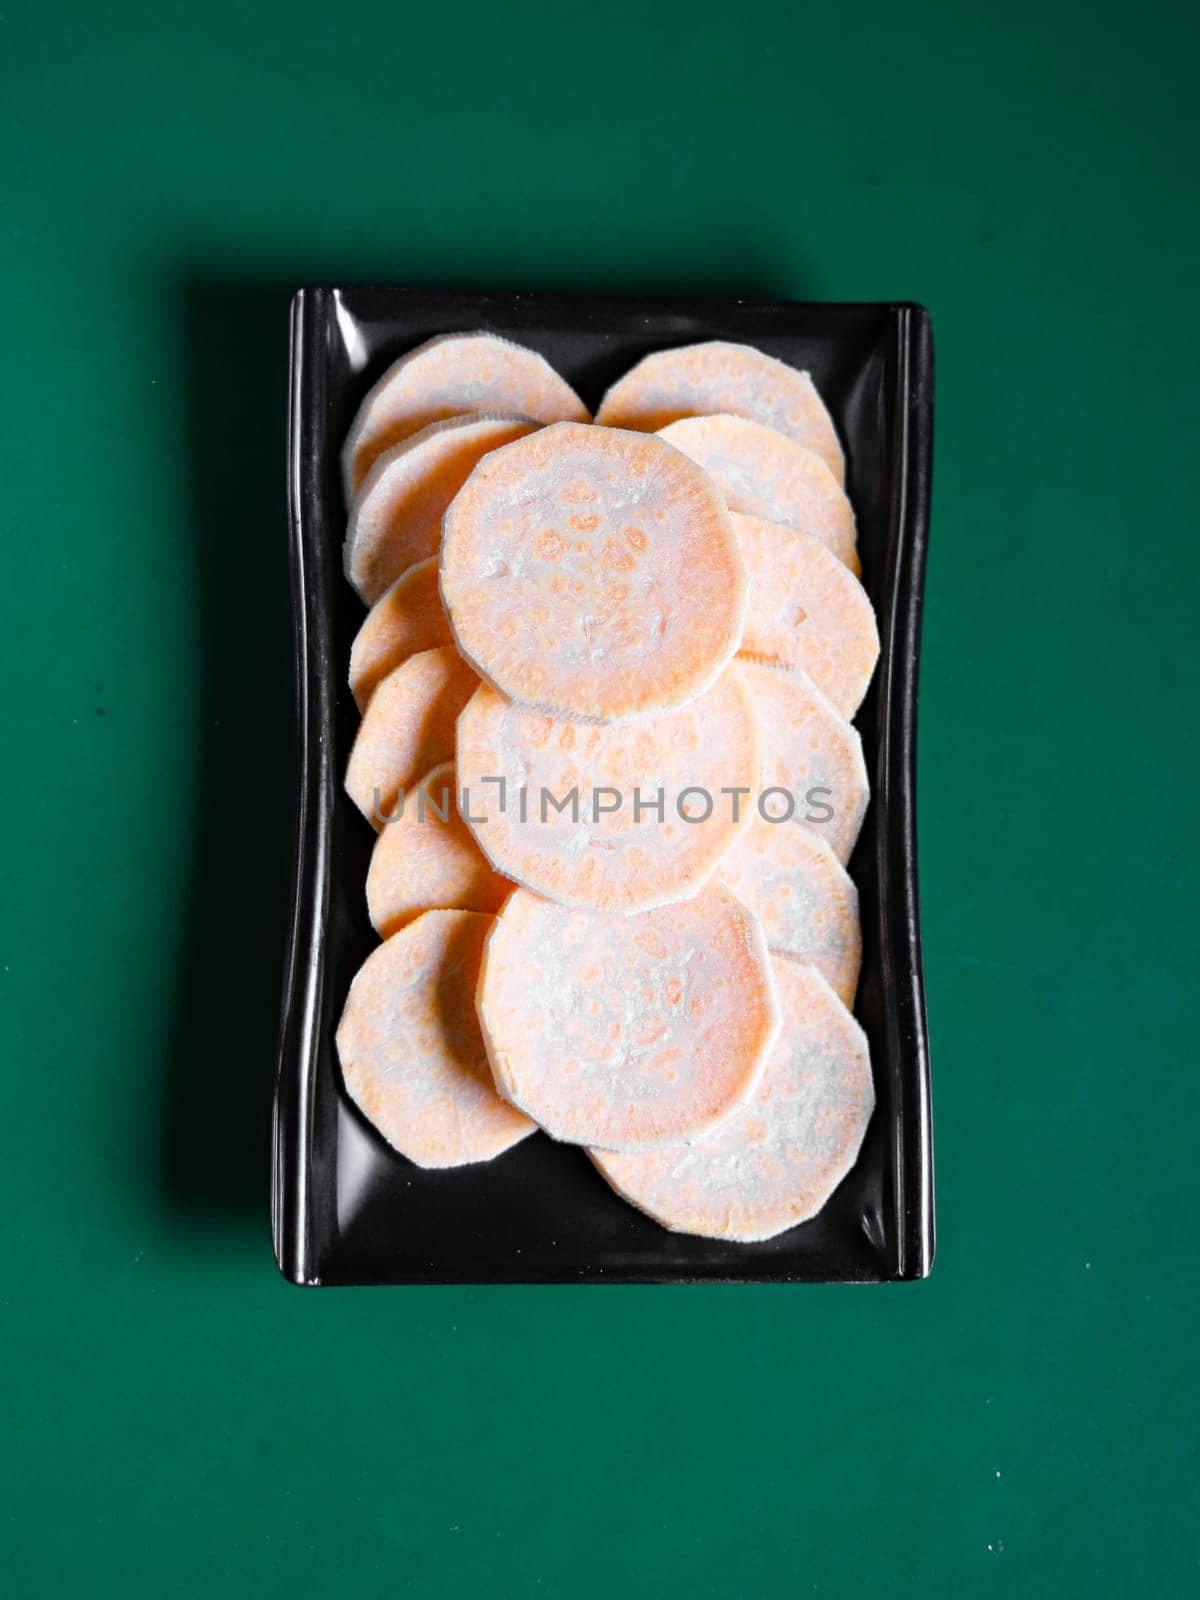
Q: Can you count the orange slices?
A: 15